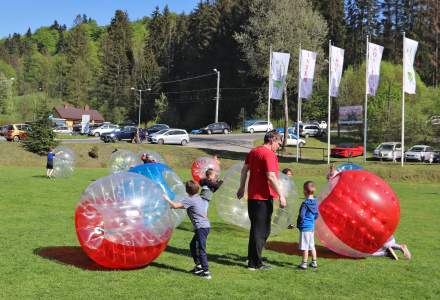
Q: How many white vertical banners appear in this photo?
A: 5